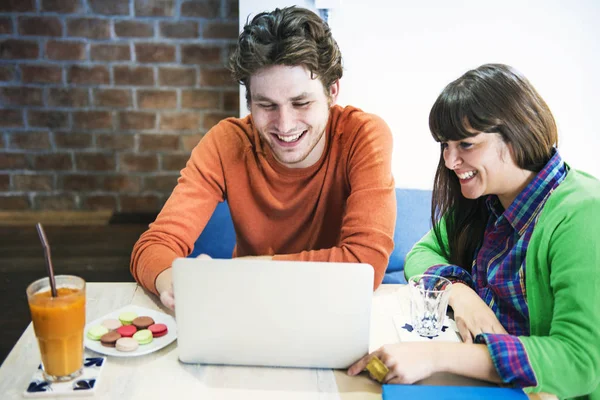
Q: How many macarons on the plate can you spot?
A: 9